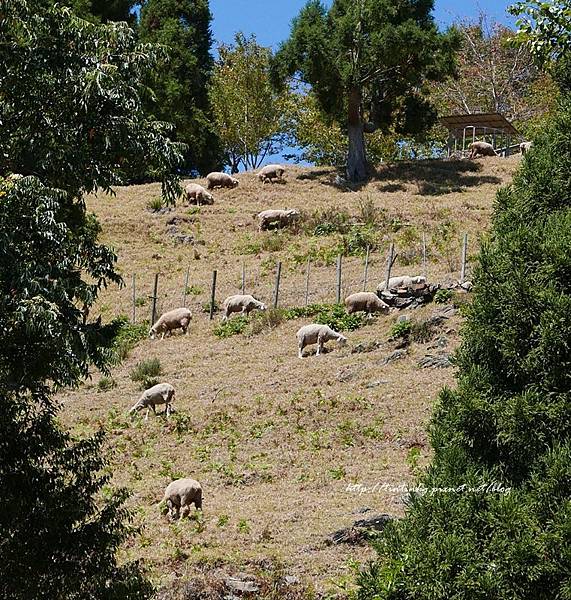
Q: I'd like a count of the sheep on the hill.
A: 13